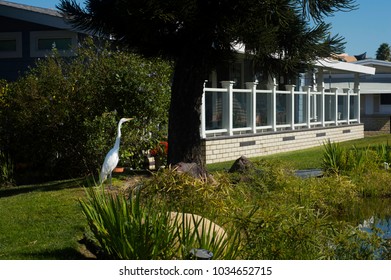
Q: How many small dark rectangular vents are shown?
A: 4